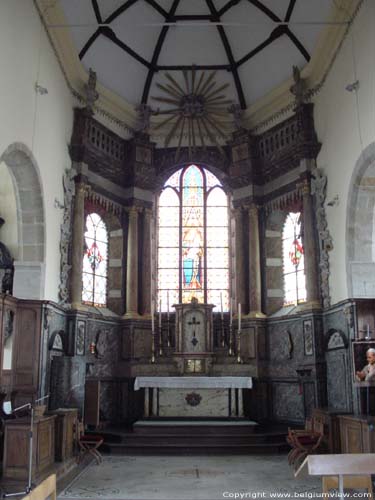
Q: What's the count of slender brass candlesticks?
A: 6